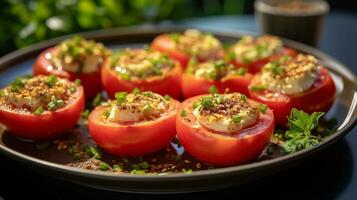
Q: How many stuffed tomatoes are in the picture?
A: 9